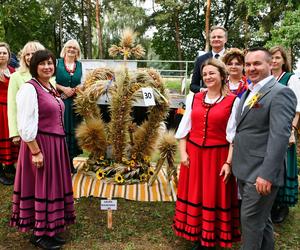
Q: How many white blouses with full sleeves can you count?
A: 3